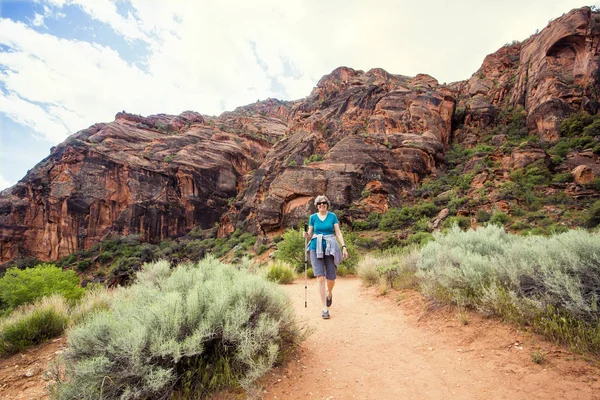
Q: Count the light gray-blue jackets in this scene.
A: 1